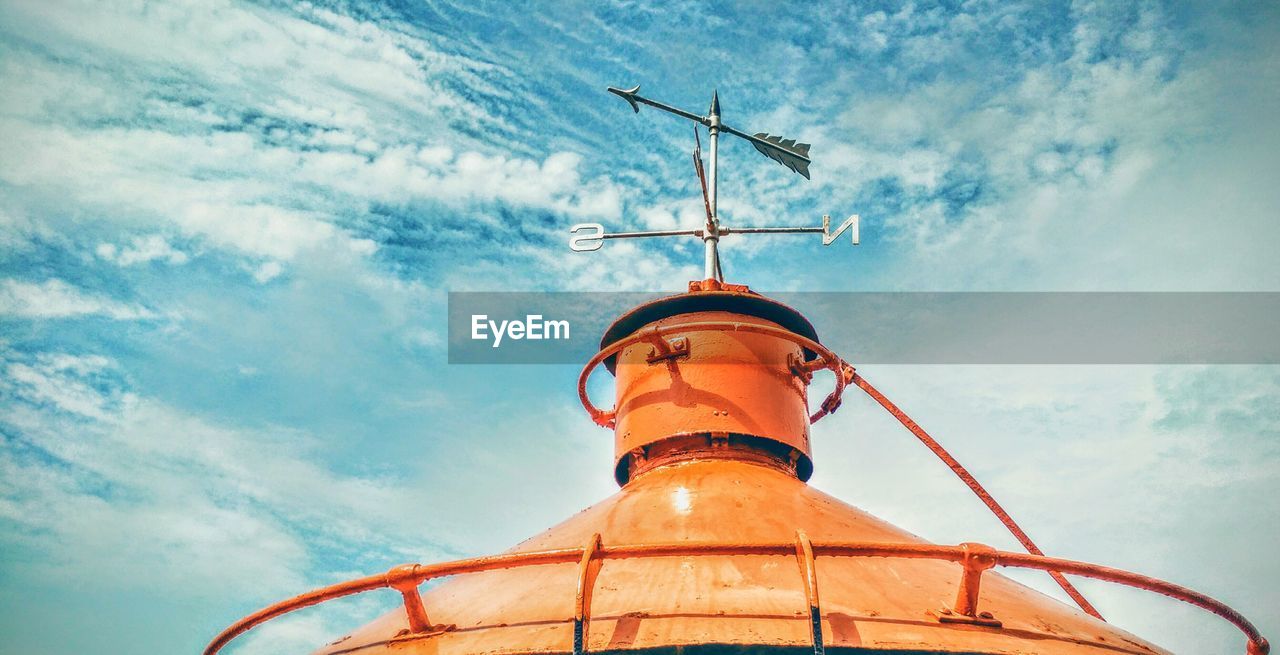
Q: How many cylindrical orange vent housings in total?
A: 1